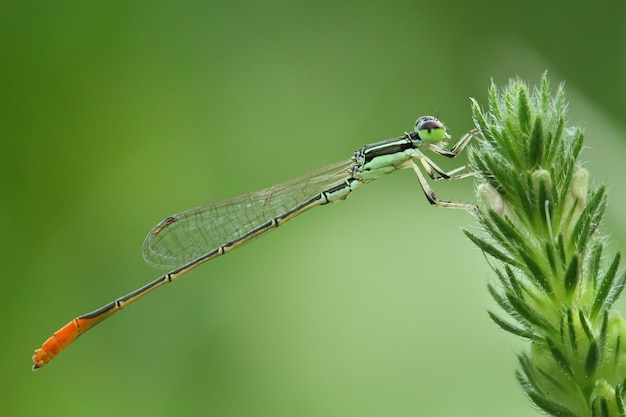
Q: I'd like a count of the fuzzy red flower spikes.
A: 0